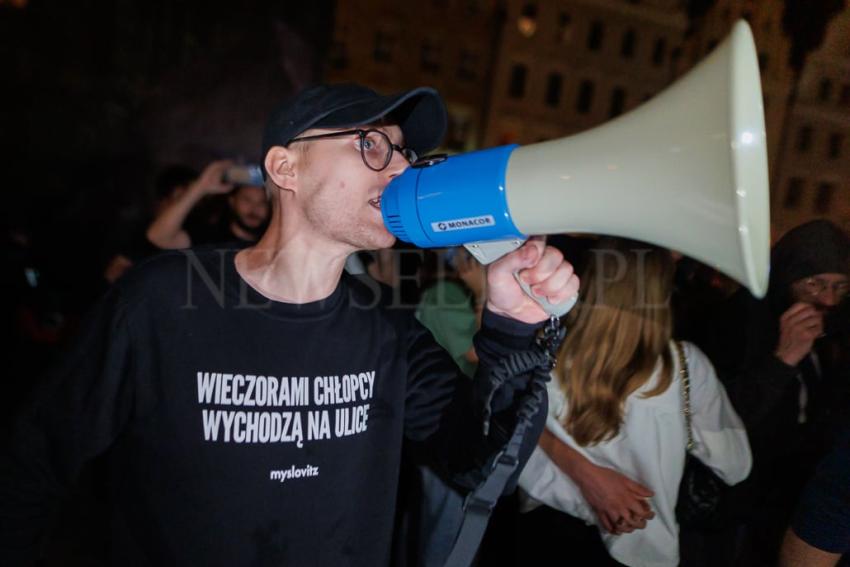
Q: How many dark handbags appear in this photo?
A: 1